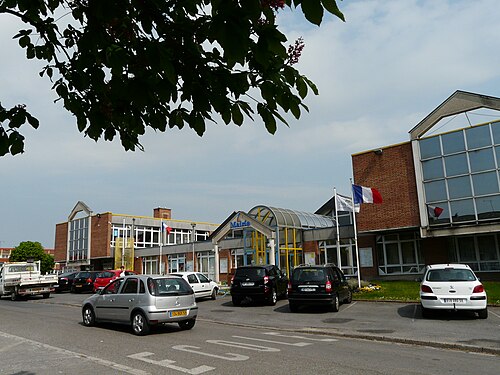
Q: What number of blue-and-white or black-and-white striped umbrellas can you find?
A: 0